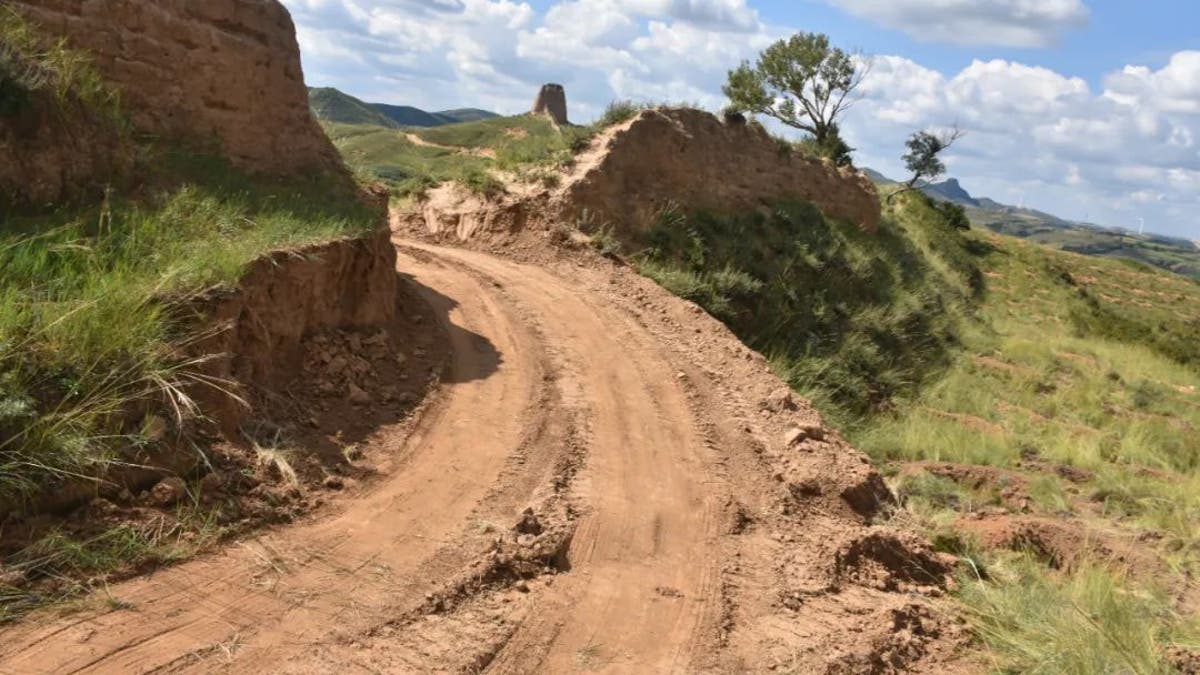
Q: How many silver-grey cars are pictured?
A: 0